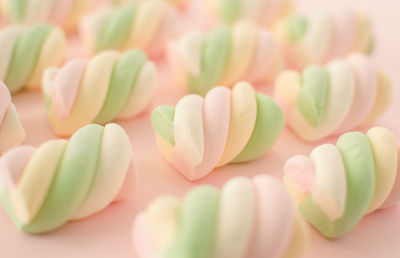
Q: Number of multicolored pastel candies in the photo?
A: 13